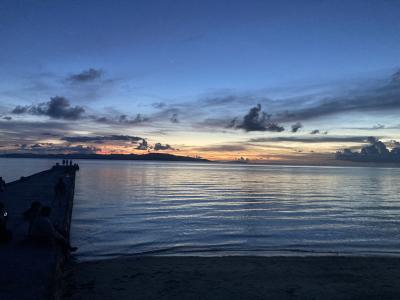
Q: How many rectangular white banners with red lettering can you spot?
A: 0